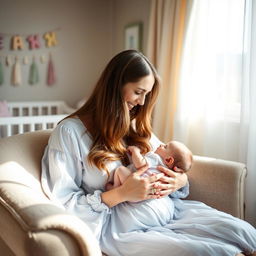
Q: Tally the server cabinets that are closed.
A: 0